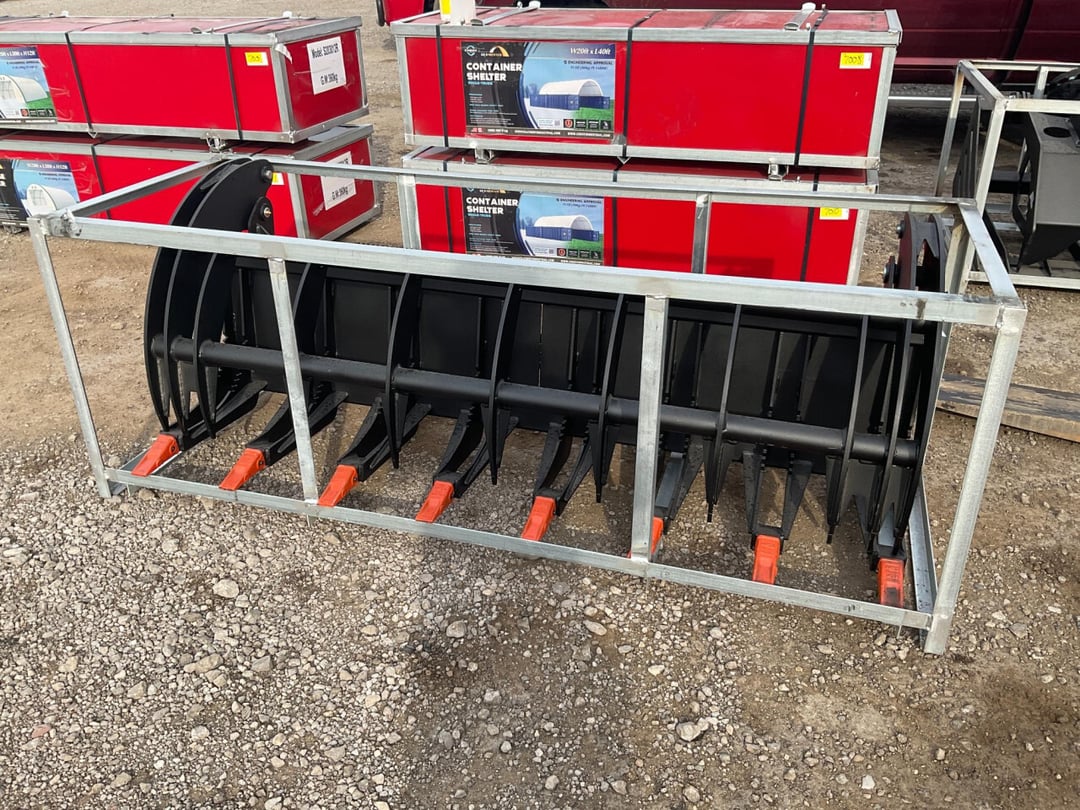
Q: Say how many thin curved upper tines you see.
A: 11